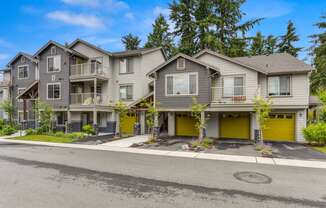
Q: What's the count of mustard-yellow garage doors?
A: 4